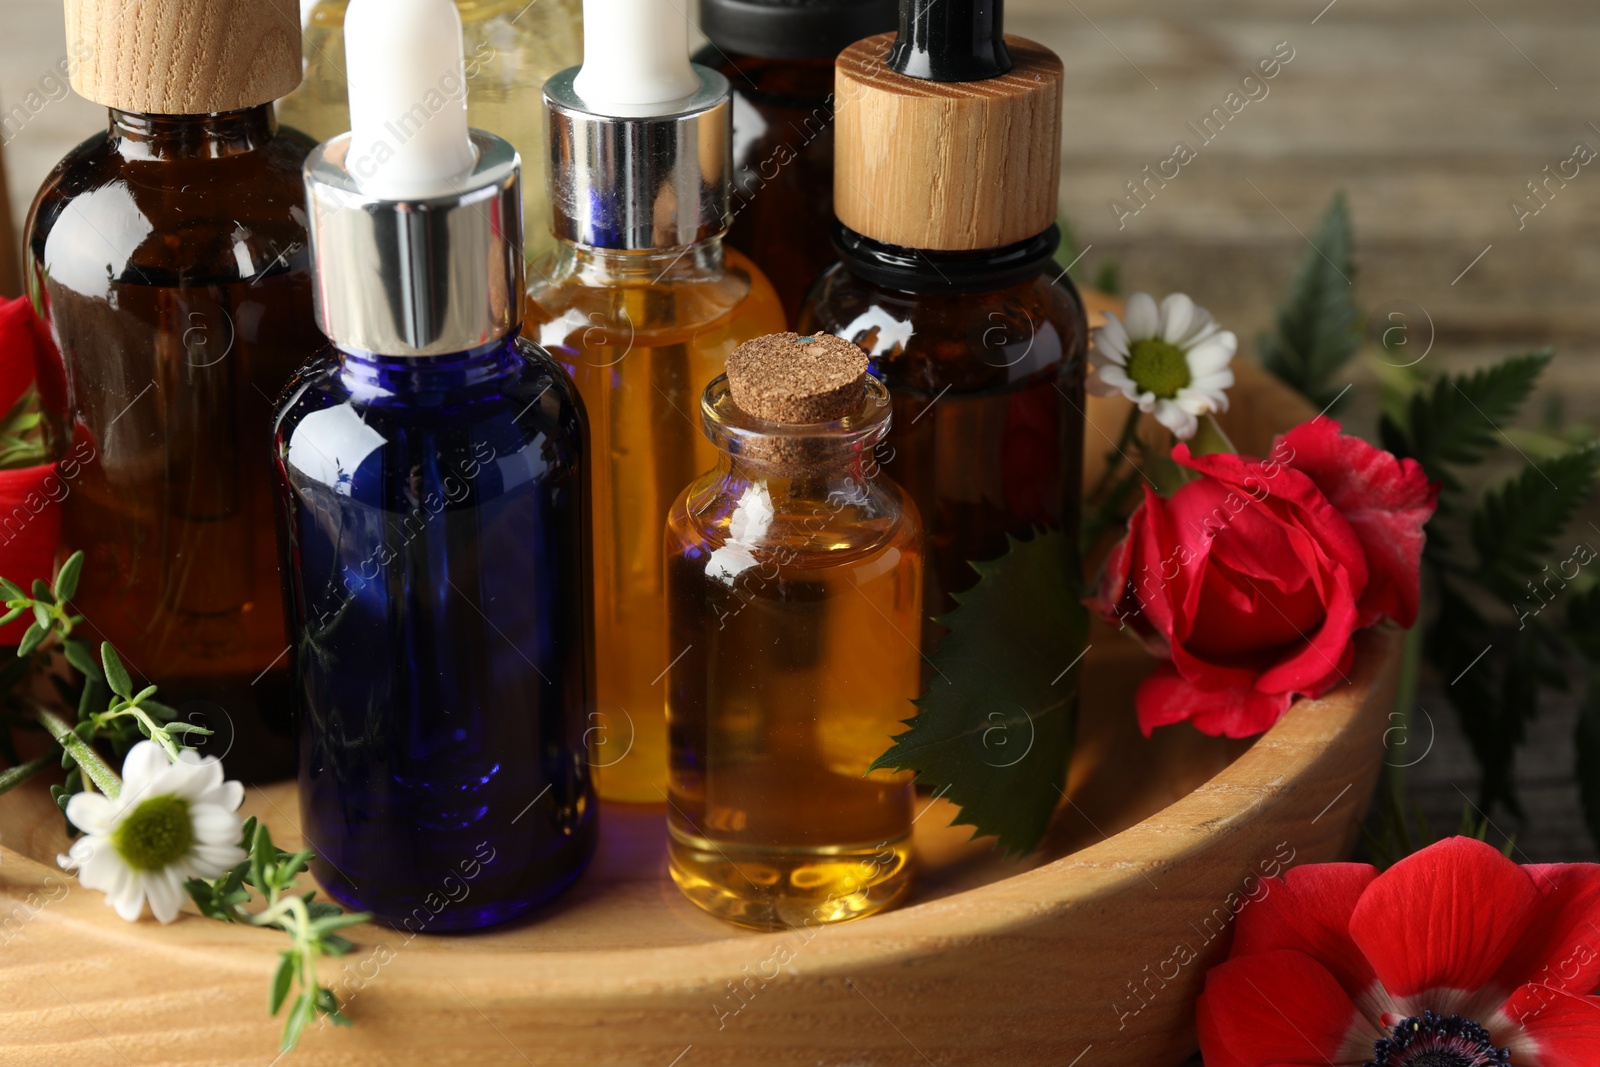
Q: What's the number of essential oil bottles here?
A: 7